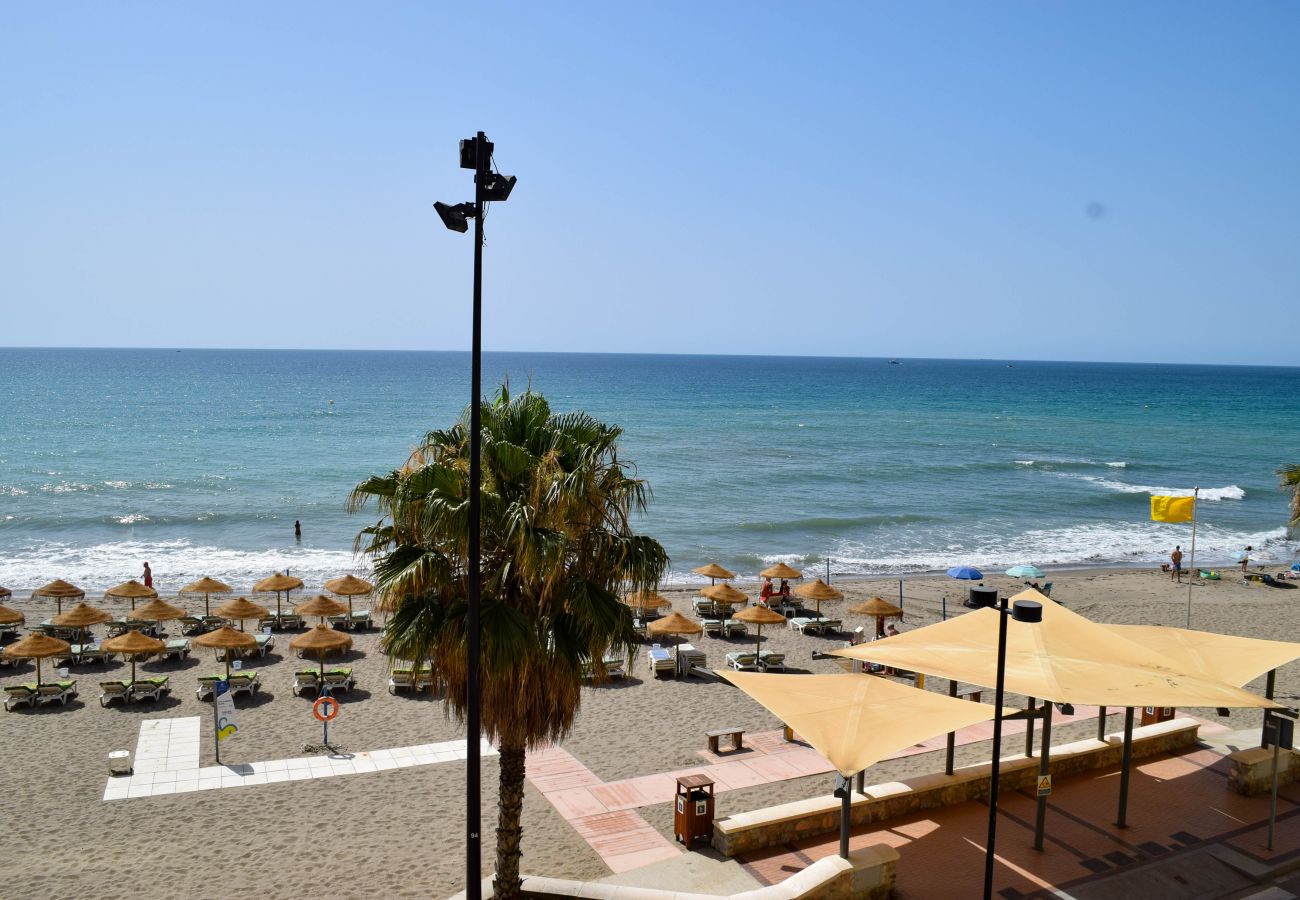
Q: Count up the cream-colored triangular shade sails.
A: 3